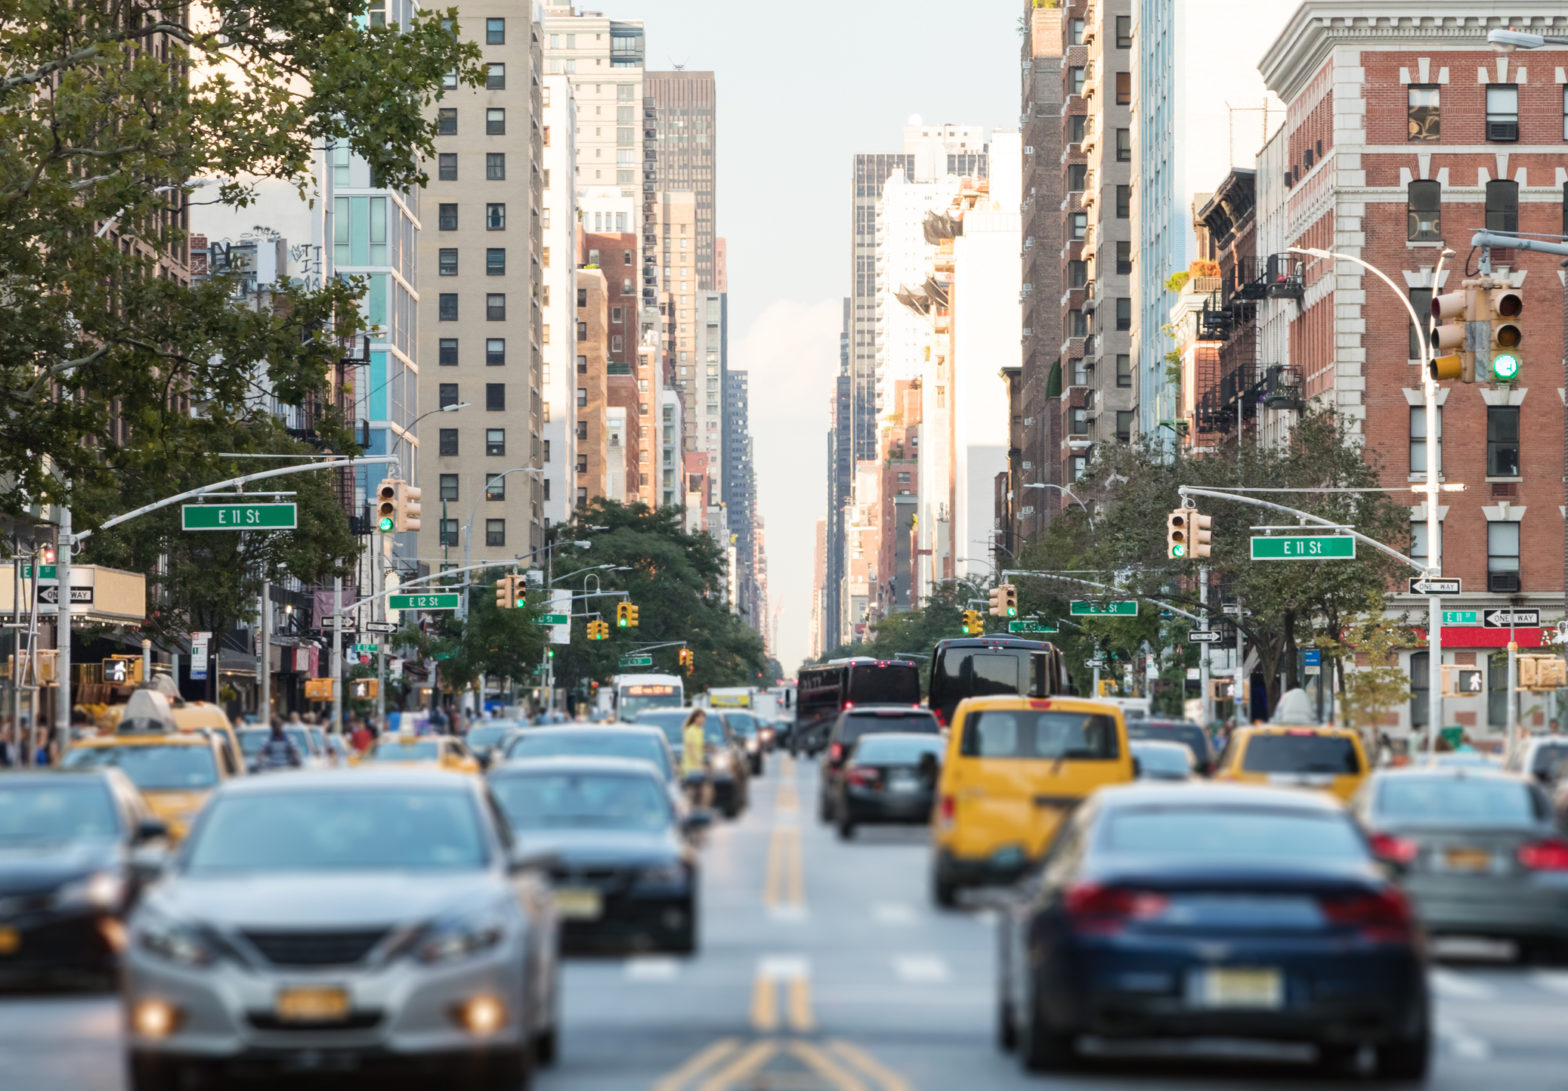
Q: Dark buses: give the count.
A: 2